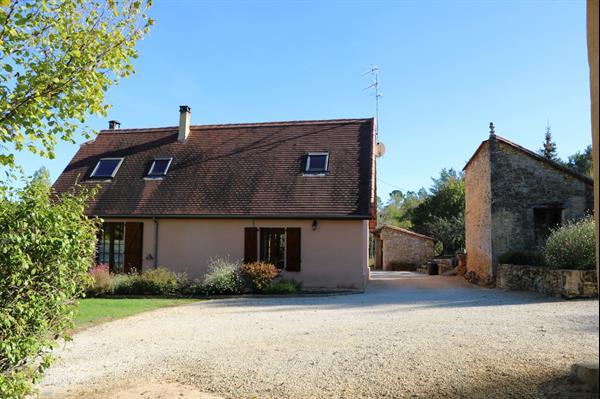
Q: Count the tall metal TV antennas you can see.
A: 1